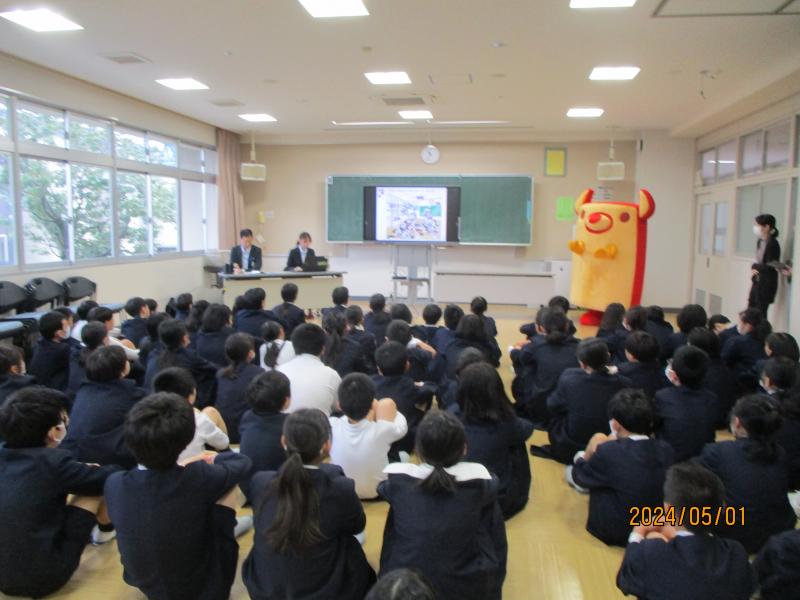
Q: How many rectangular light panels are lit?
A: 9